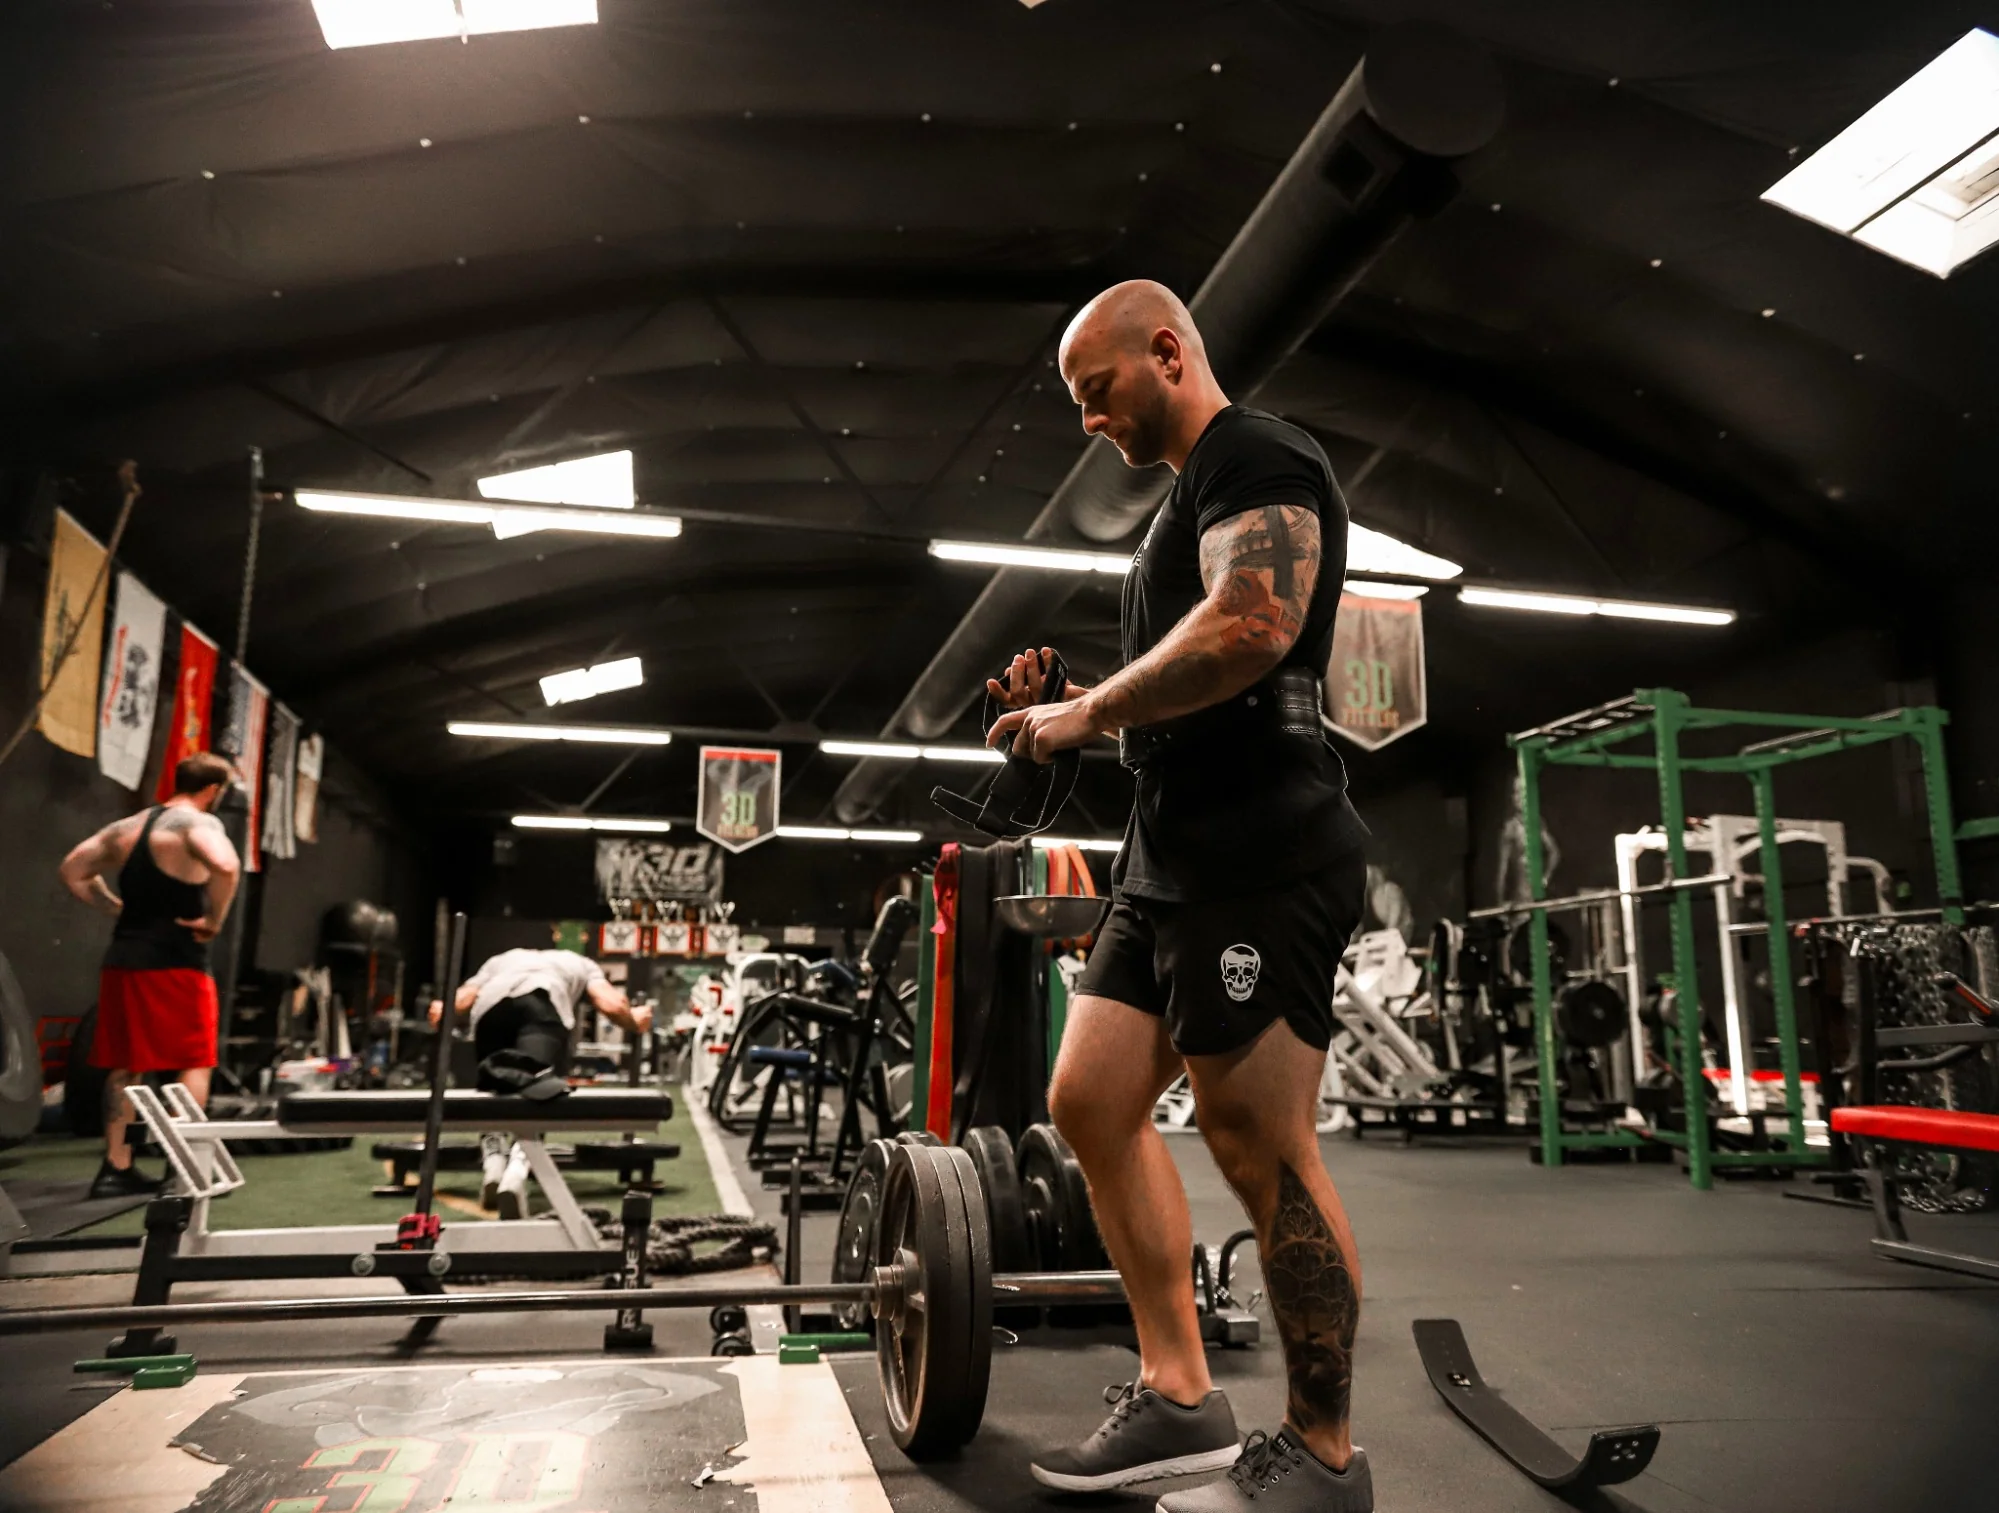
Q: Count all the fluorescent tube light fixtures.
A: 8